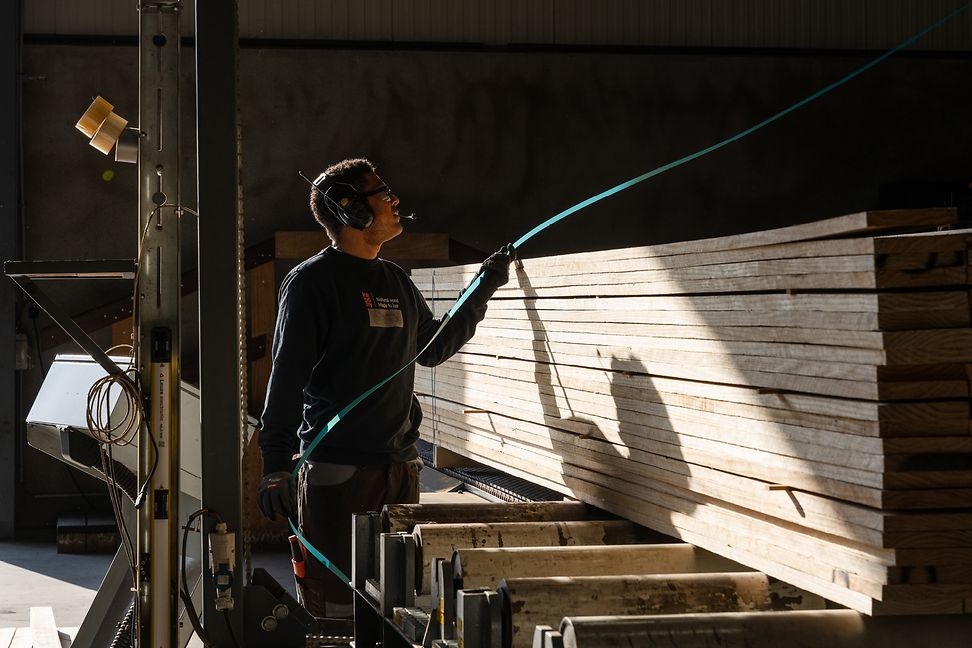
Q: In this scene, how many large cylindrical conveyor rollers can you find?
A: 5